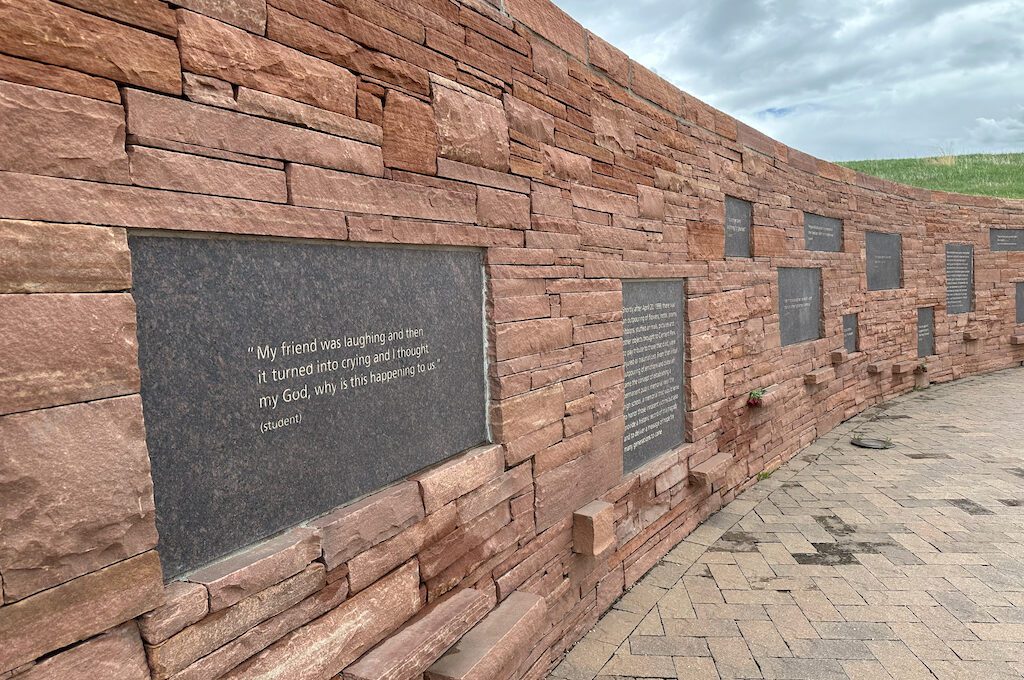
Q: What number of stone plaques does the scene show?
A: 11